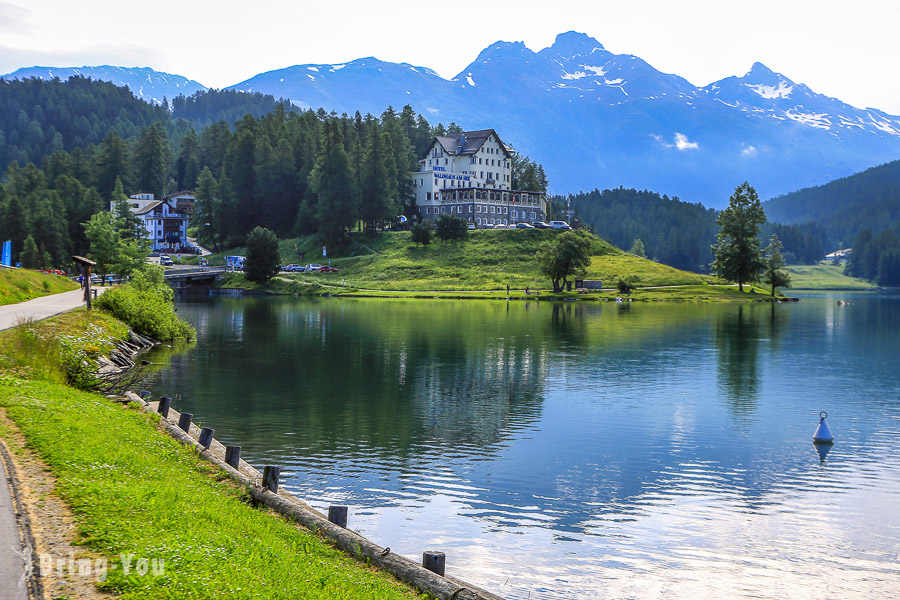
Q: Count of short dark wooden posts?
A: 8